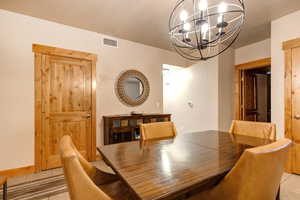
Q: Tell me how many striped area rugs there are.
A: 1